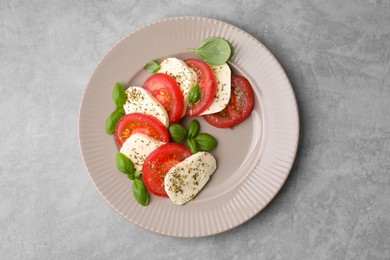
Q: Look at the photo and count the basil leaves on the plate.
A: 11